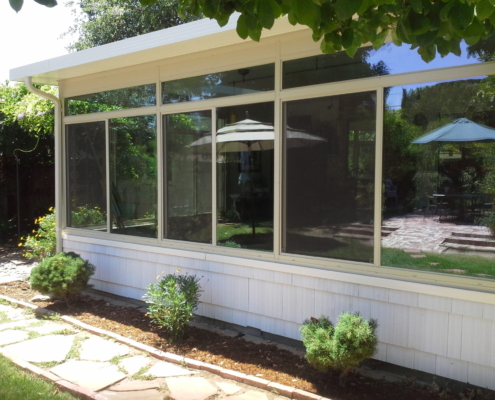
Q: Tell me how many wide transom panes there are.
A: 3